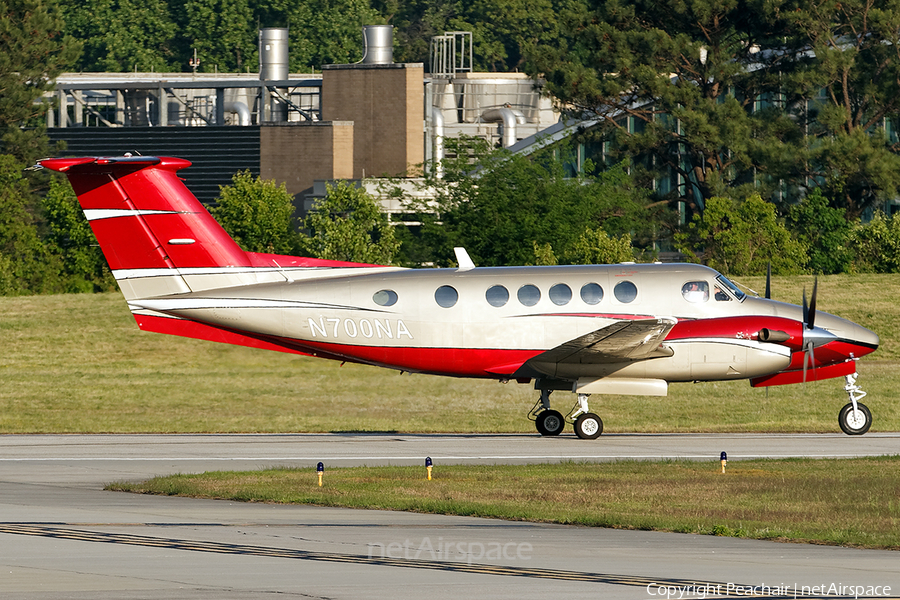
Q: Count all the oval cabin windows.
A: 7